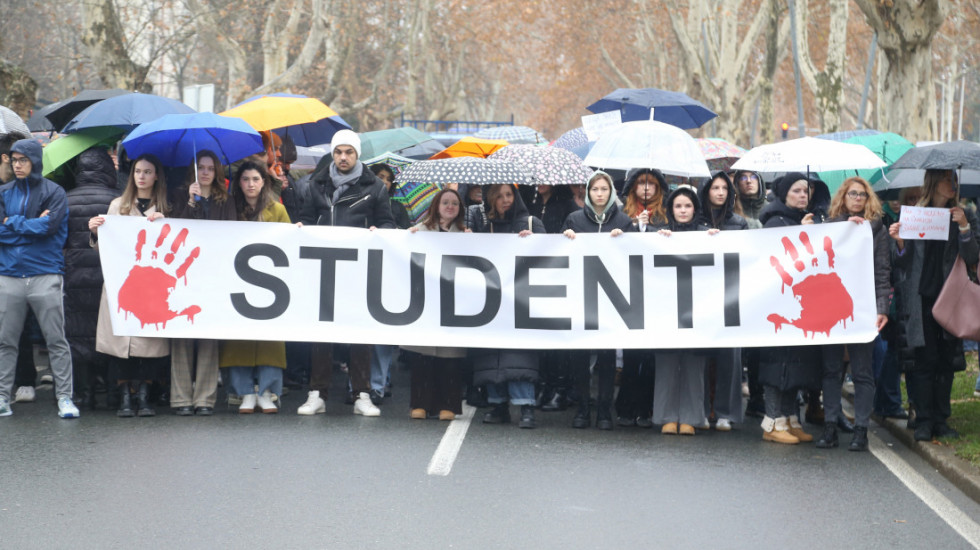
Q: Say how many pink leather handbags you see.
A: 1